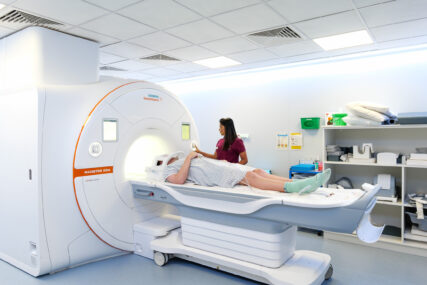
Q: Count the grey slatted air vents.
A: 4